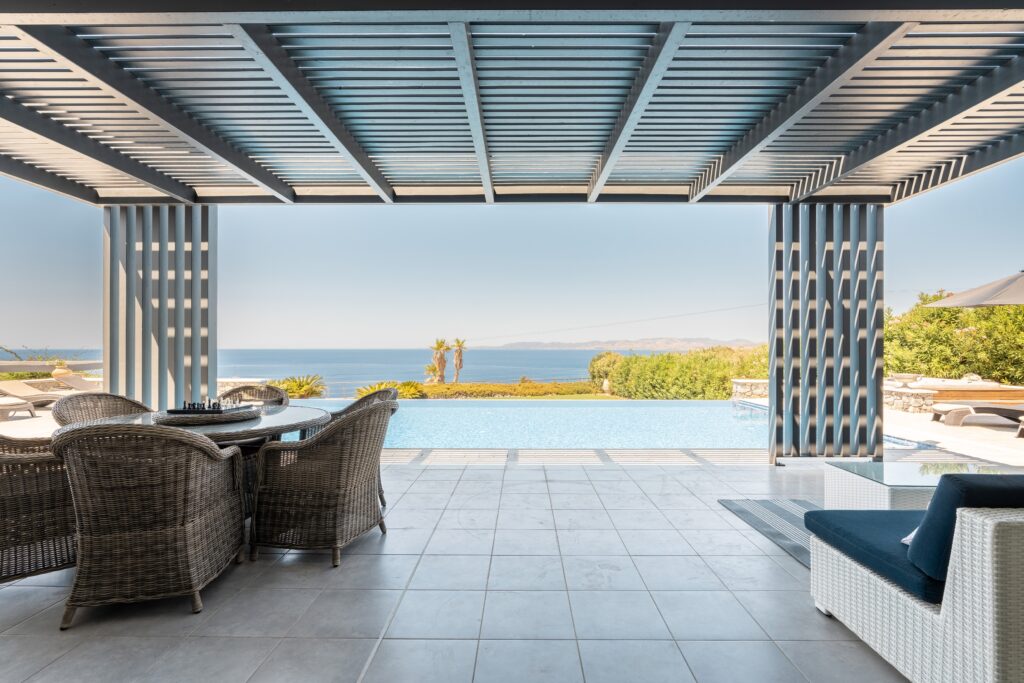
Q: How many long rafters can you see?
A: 9